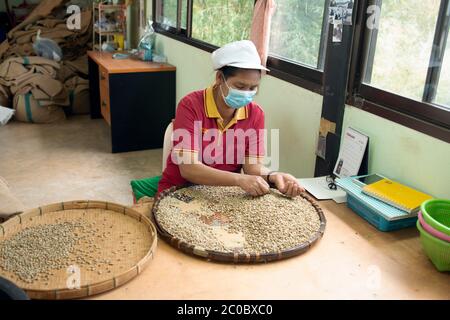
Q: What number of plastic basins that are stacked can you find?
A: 3